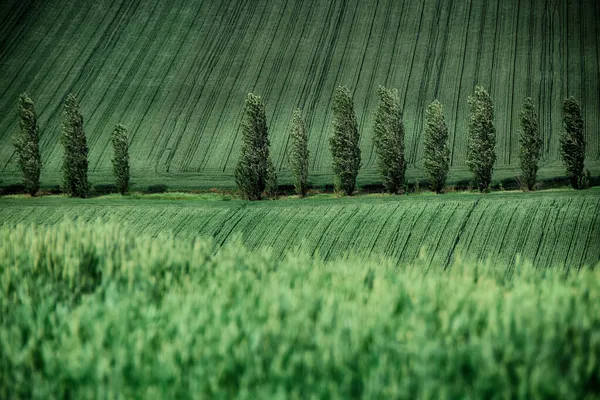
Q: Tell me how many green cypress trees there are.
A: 11